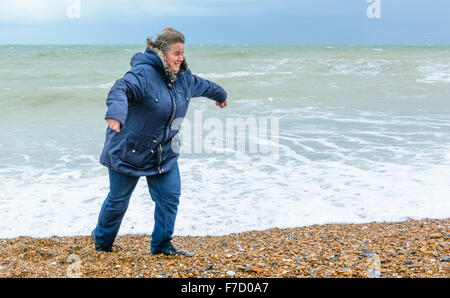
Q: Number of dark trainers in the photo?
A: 2